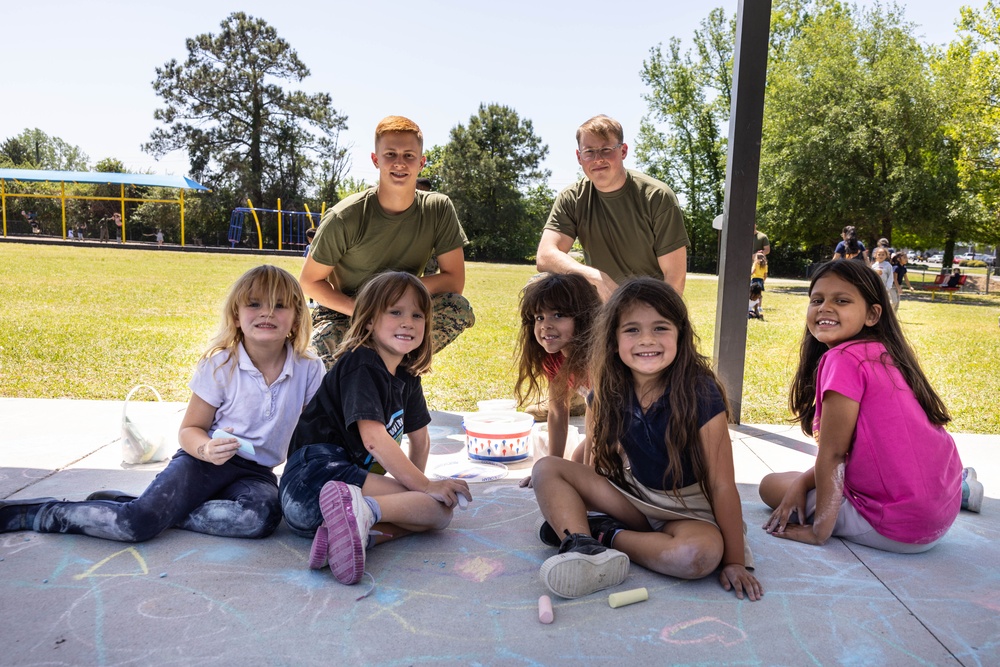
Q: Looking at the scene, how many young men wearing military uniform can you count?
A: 2